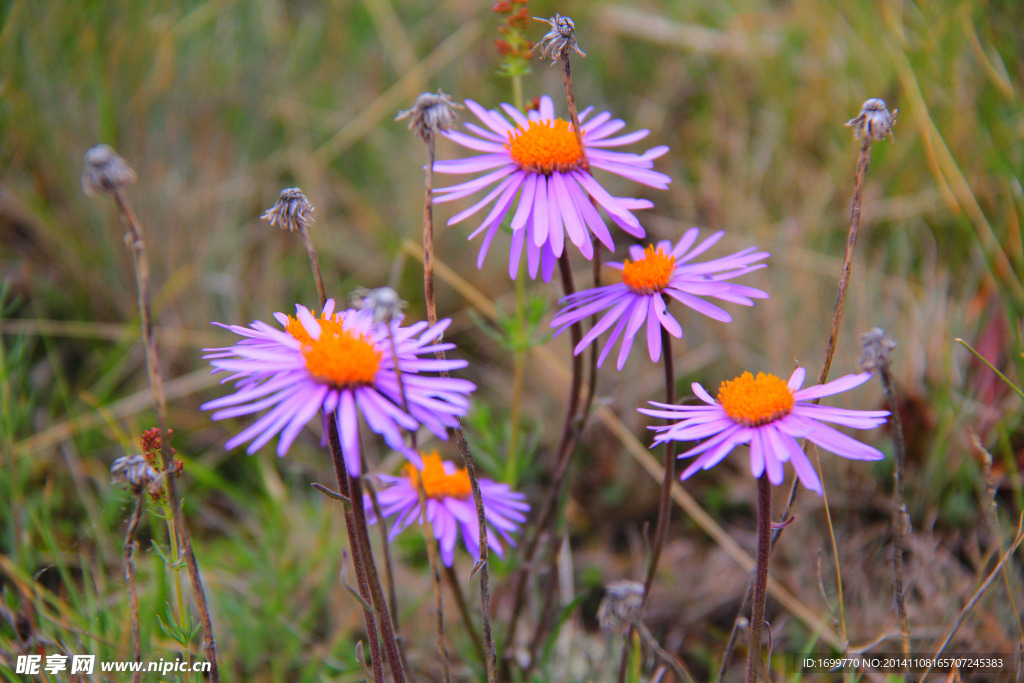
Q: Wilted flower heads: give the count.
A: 9